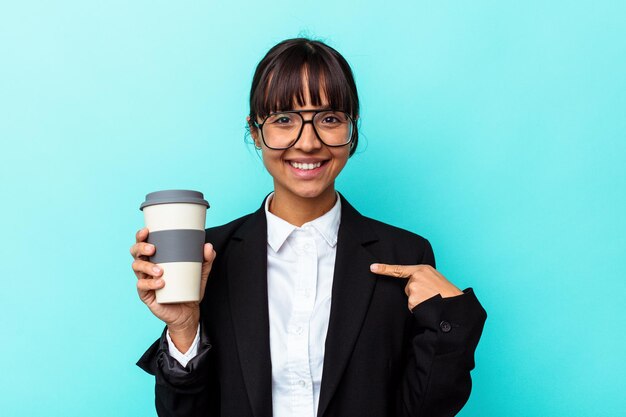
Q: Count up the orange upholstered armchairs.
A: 0